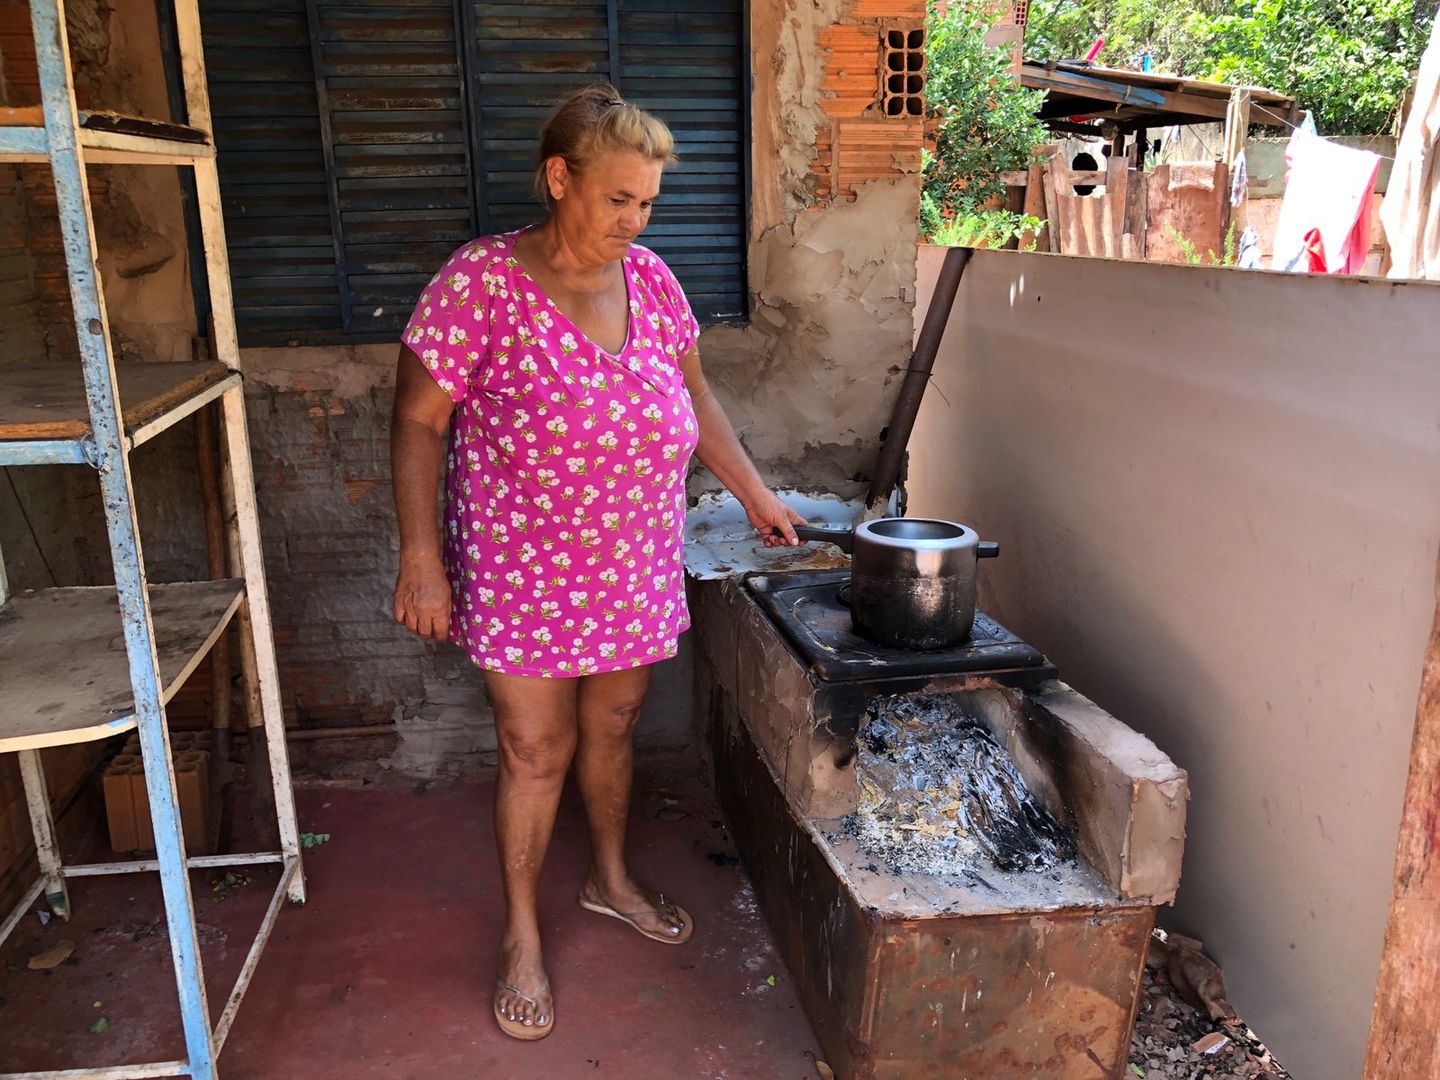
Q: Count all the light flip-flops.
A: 2